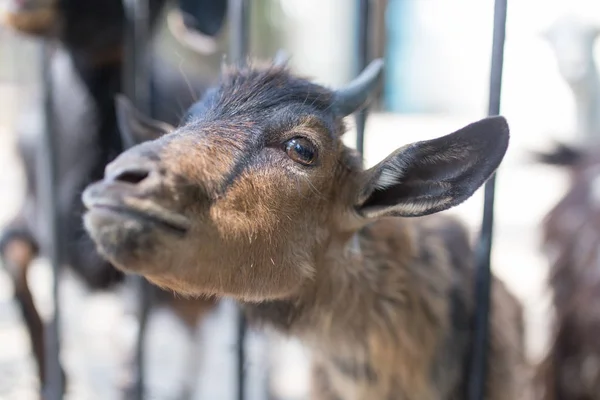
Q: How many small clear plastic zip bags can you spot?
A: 0